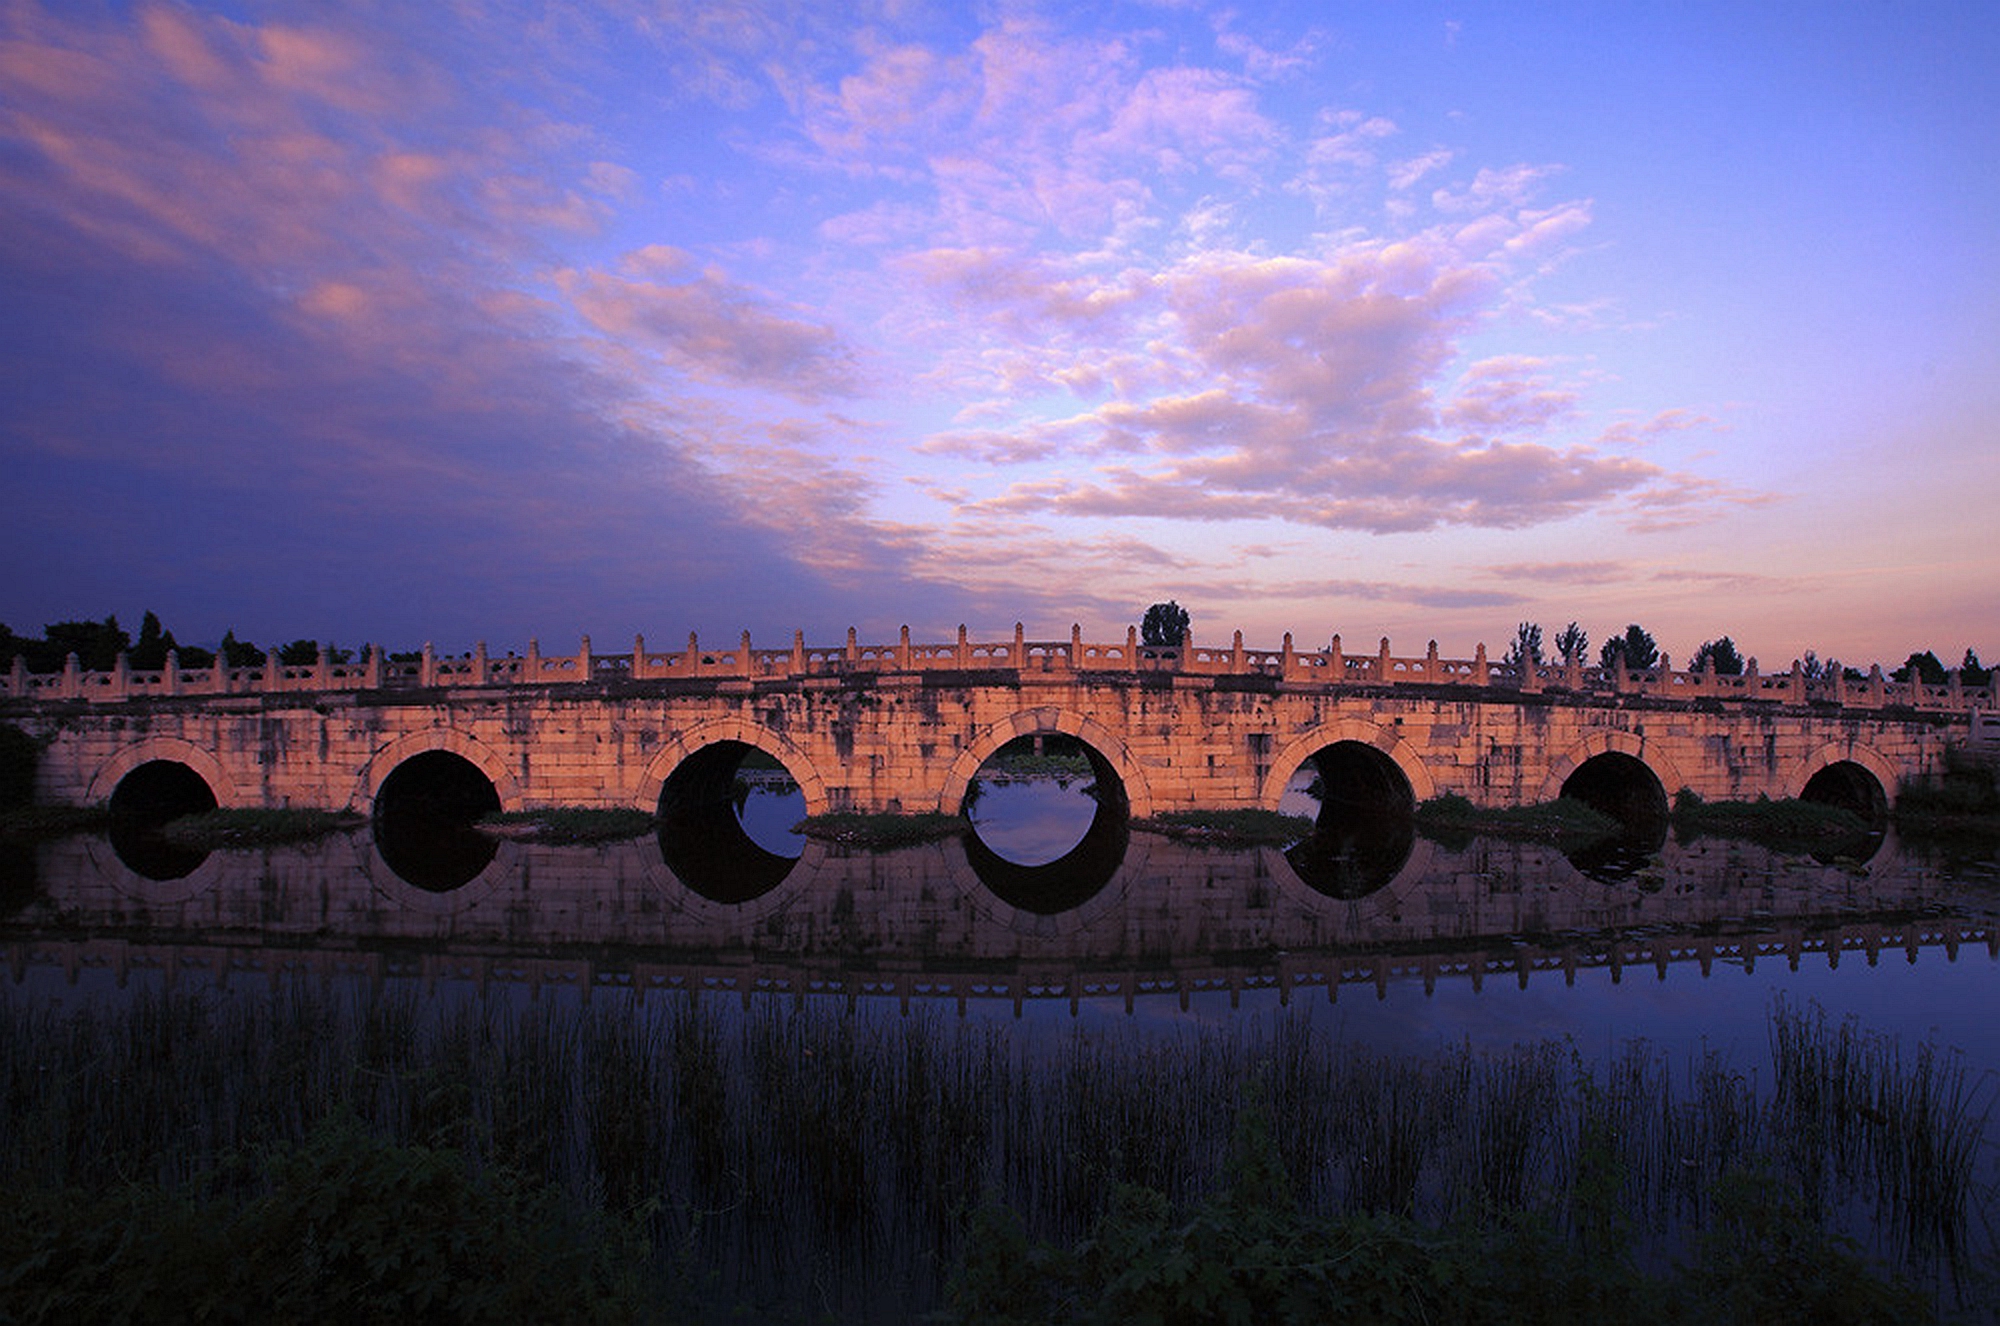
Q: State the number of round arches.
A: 7